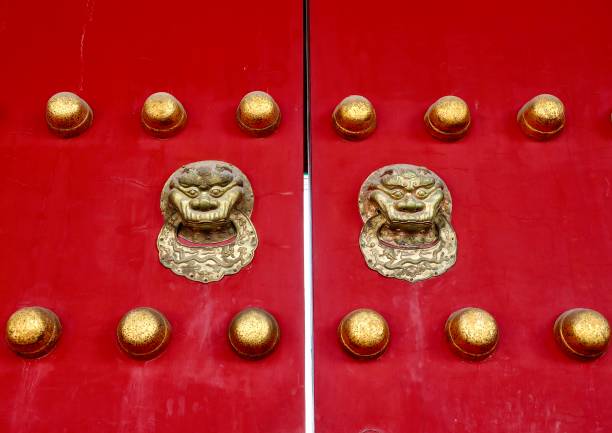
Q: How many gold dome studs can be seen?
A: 12